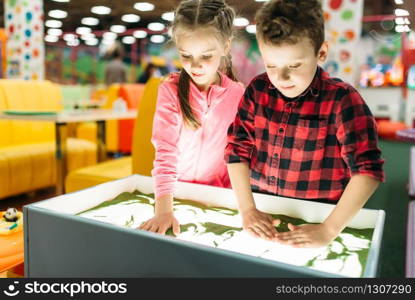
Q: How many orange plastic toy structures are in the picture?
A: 1